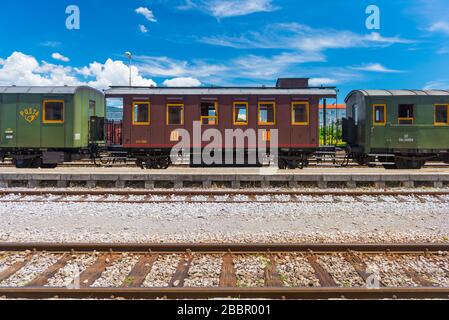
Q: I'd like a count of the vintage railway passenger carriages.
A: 3